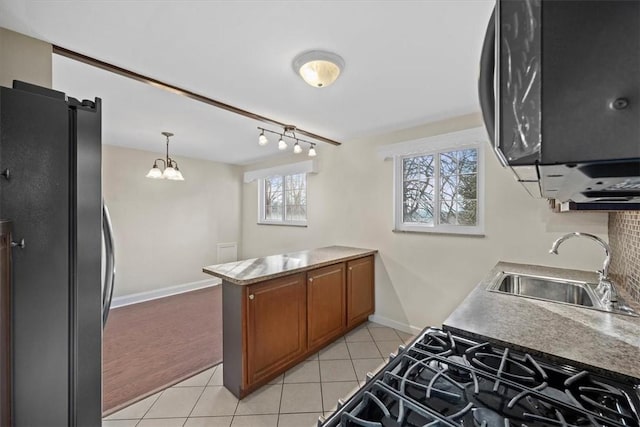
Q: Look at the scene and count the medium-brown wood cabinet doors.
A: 3